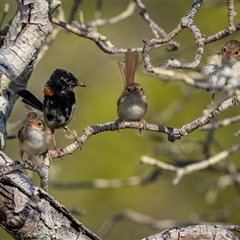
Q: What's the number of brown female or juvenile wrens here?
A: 3